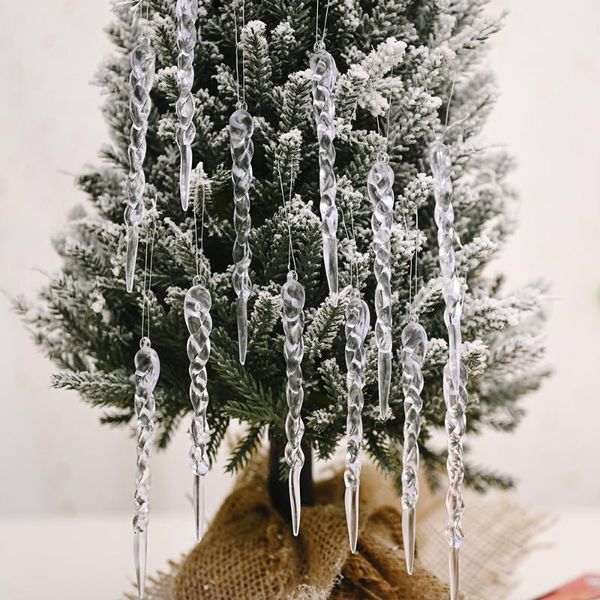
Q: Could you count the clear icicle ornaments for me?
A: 12